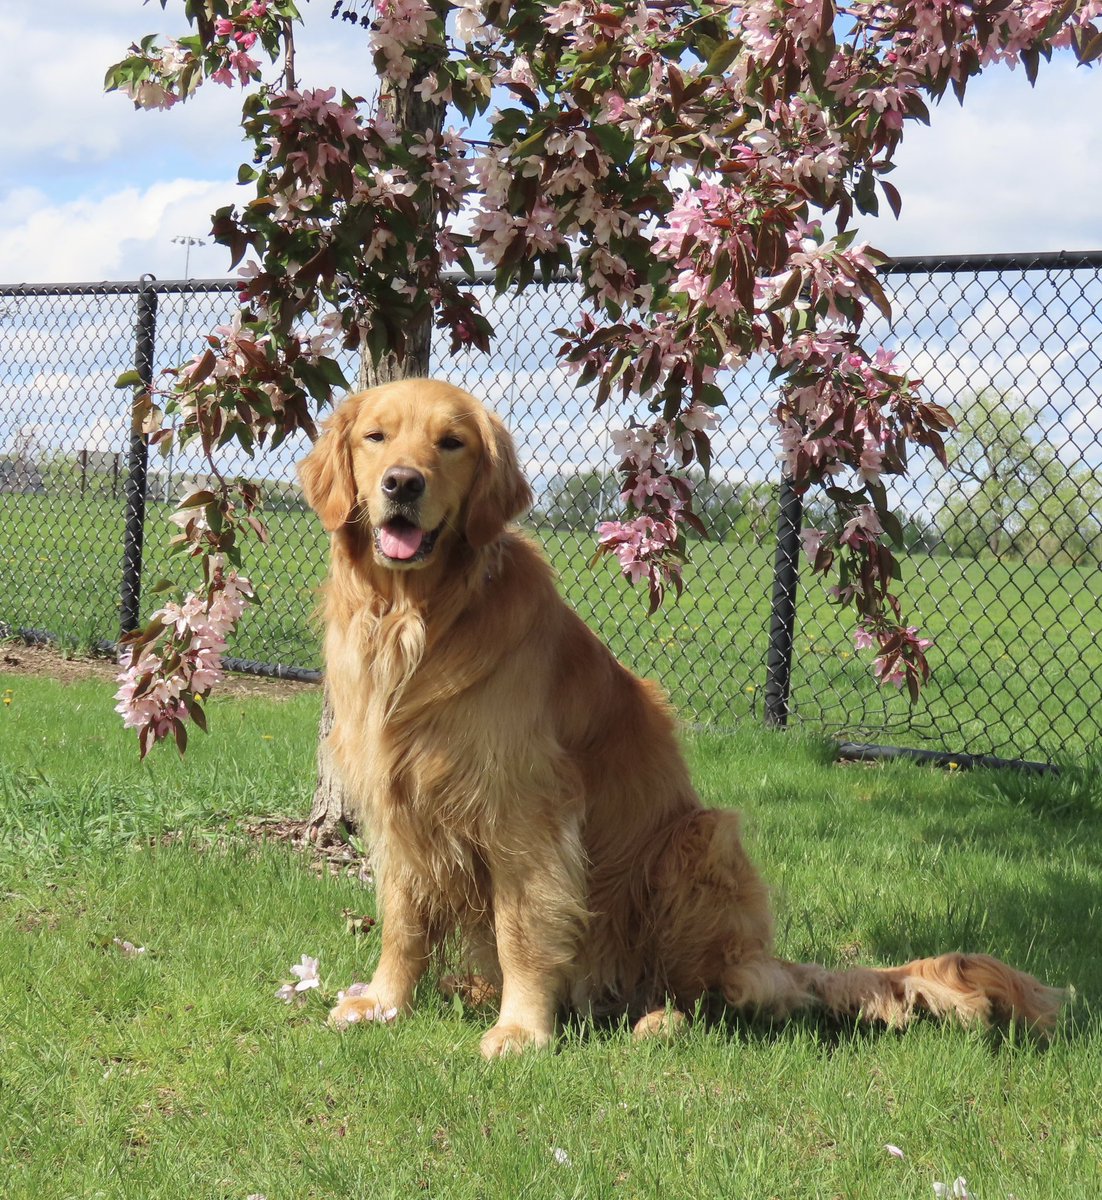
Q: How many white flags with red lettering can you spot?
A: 0